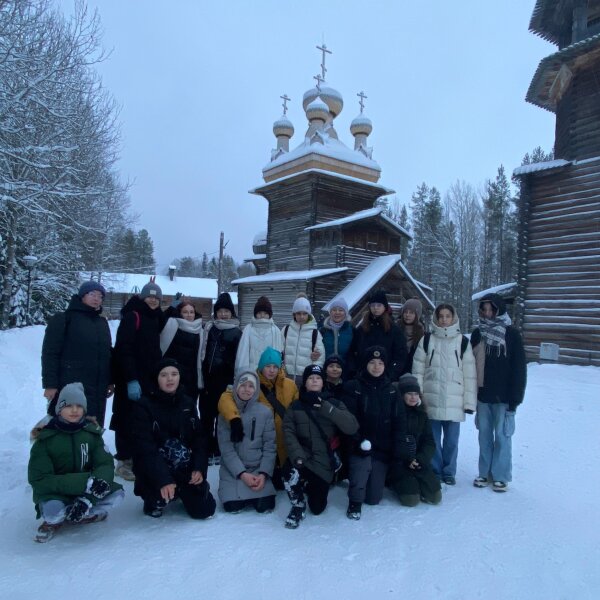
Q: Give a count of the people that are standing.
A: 11